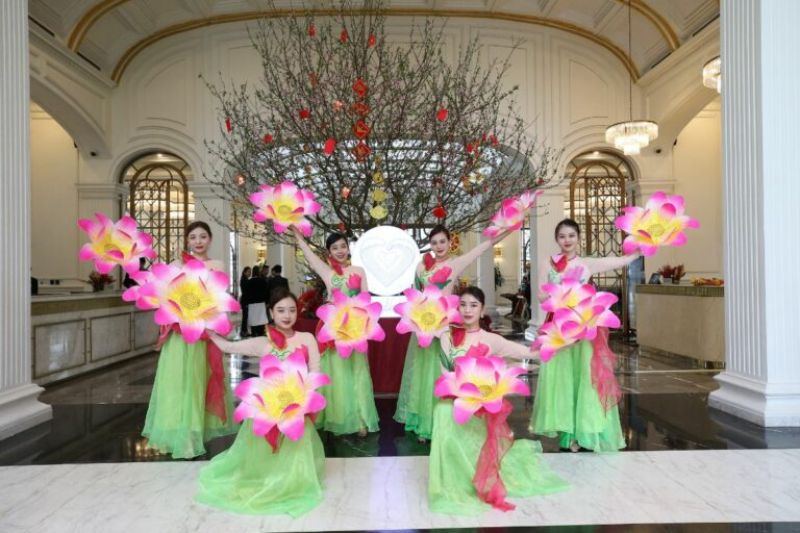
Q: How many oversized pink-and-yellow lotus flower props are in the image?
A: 12